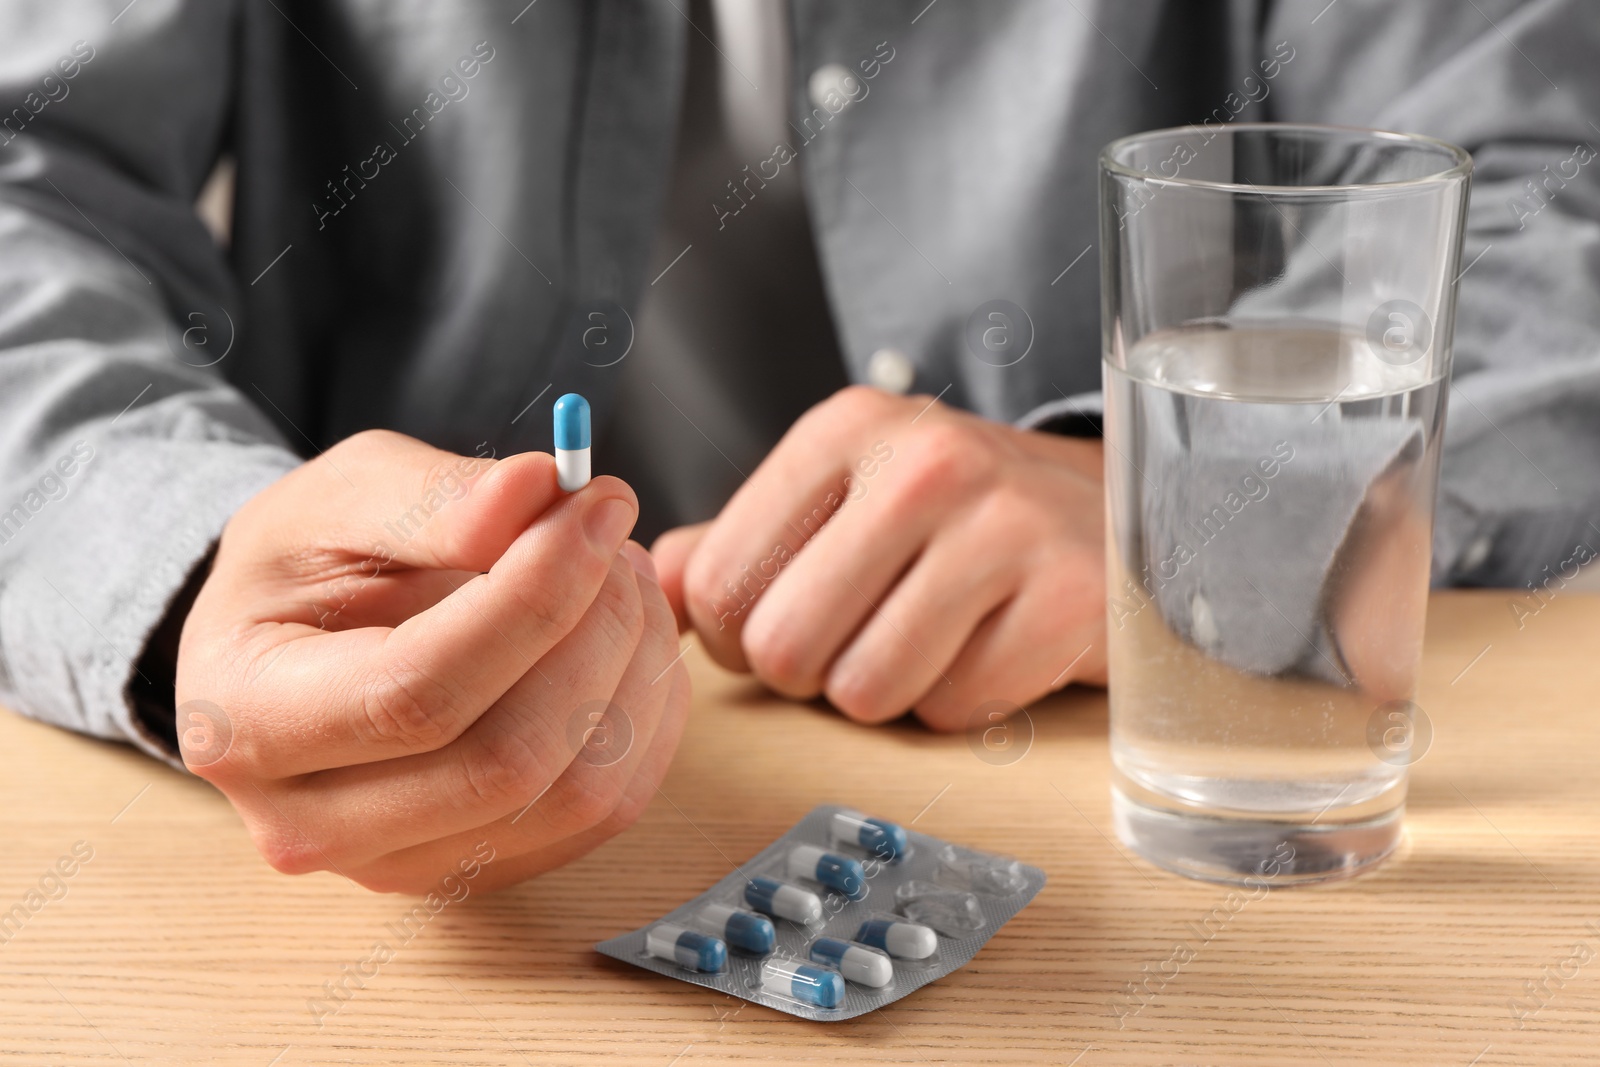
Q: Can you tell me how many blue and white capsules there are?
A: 9